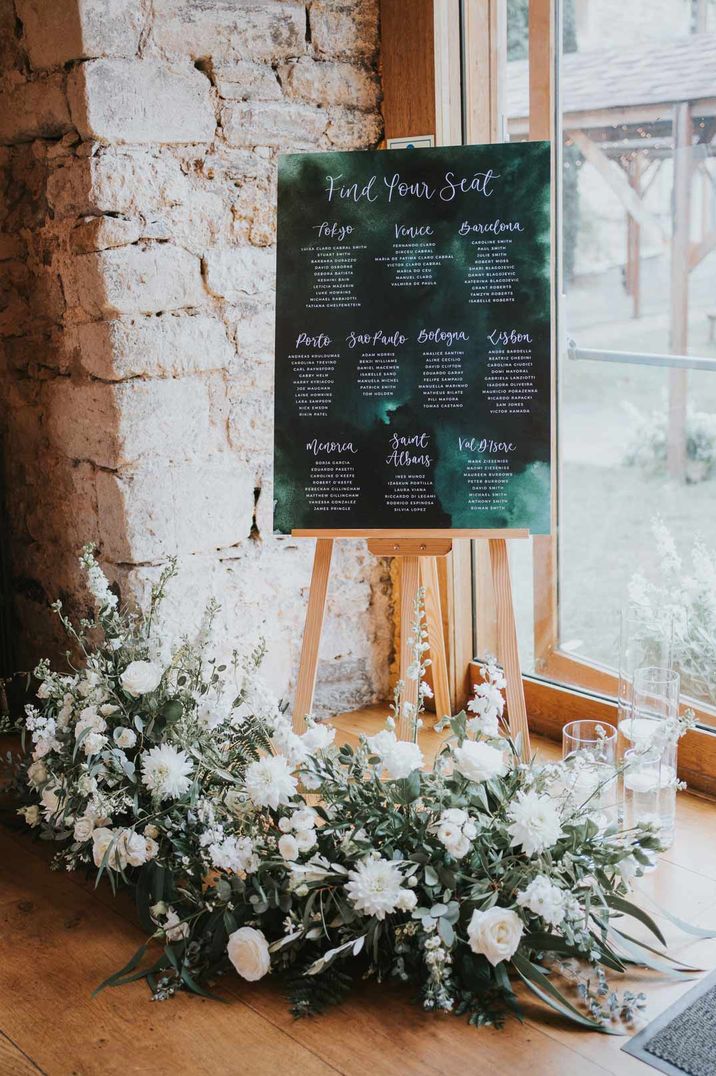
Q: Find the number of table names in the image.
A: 10